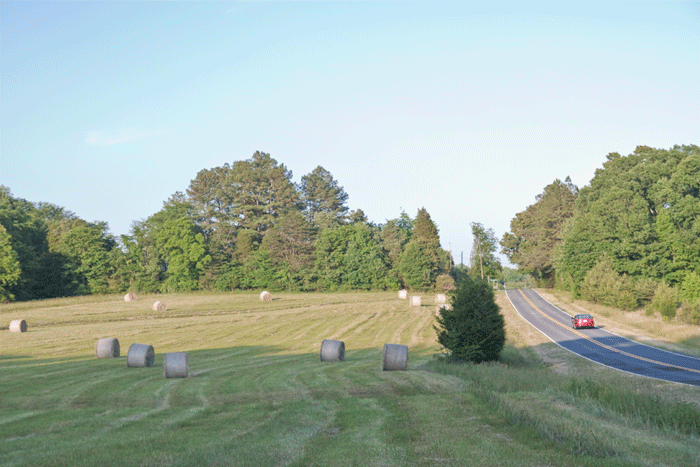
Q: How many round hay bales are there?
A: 13